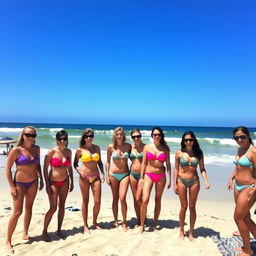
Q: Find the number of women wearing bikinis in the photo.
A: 8